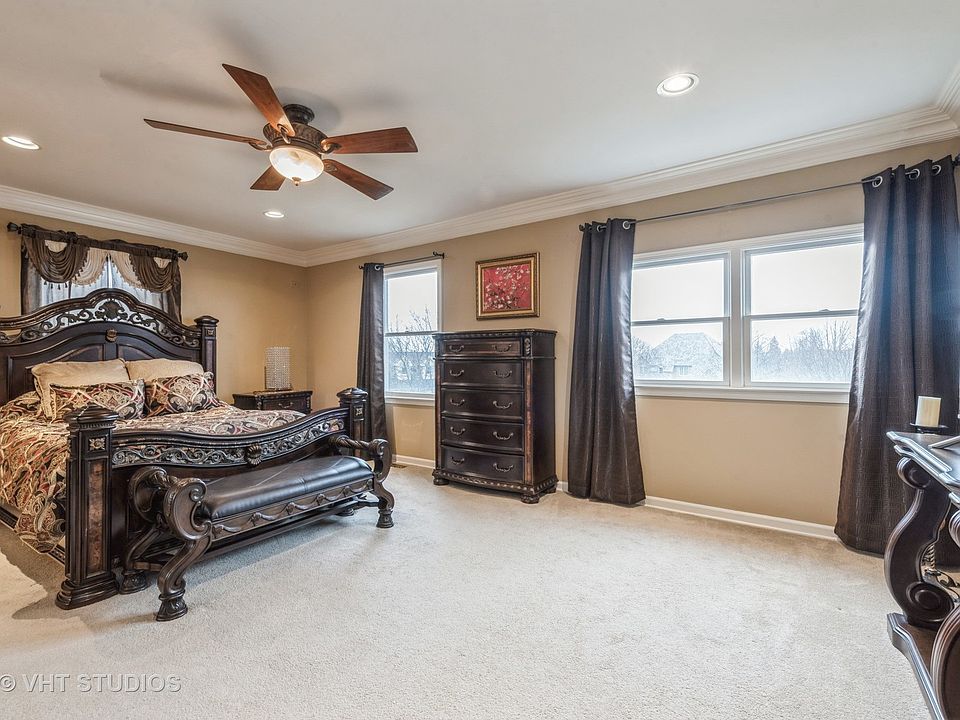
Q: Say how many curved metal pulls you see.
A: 11